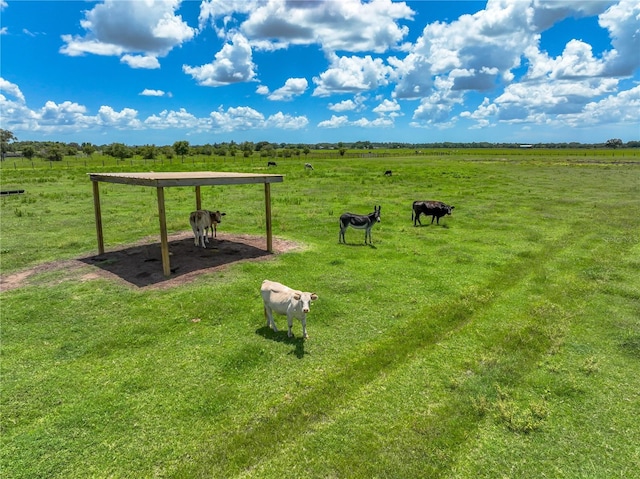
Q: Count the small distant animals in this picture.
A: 3